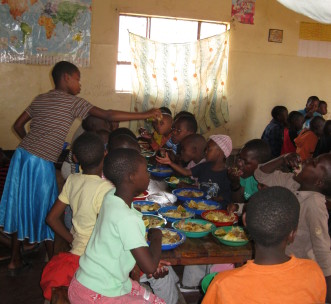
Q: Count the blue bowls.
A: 6